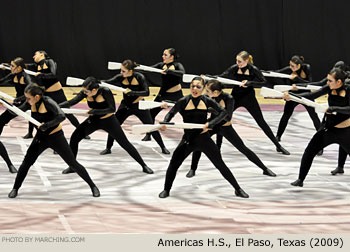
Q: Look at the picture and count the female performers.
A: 12